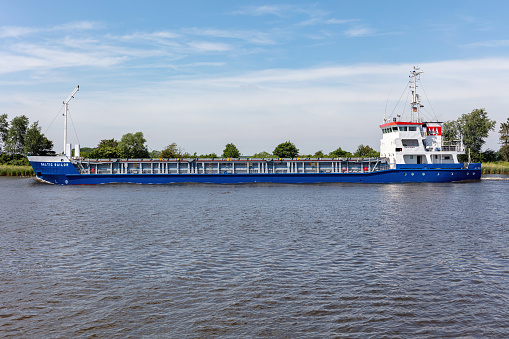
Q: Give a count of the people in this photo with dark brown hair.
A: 0